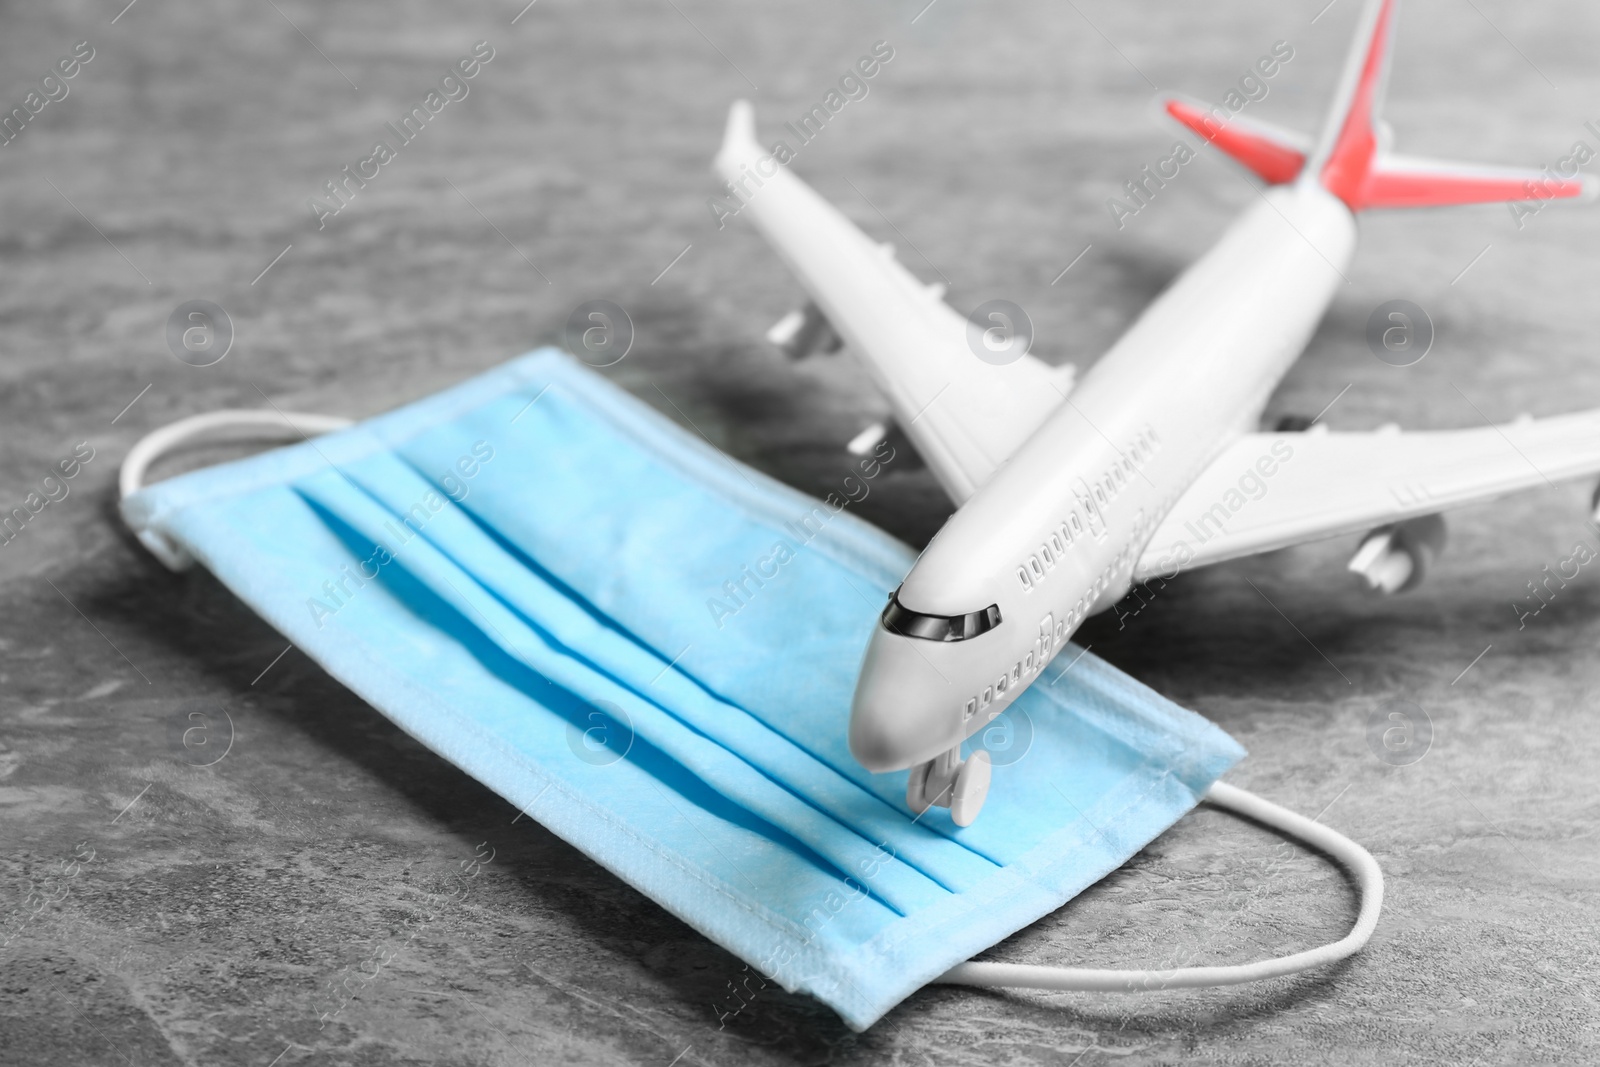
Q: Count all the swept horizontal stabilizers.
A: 2